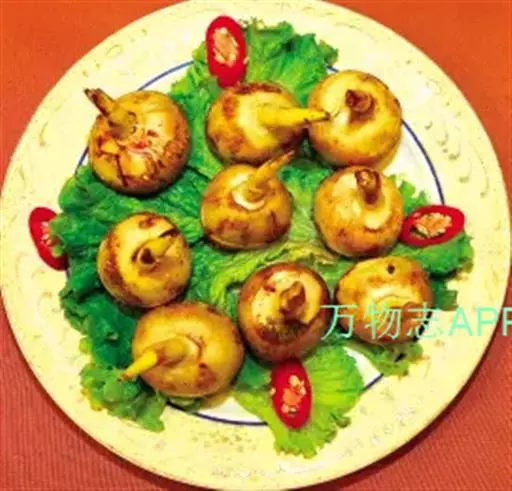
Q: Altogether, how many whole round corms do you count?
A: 9